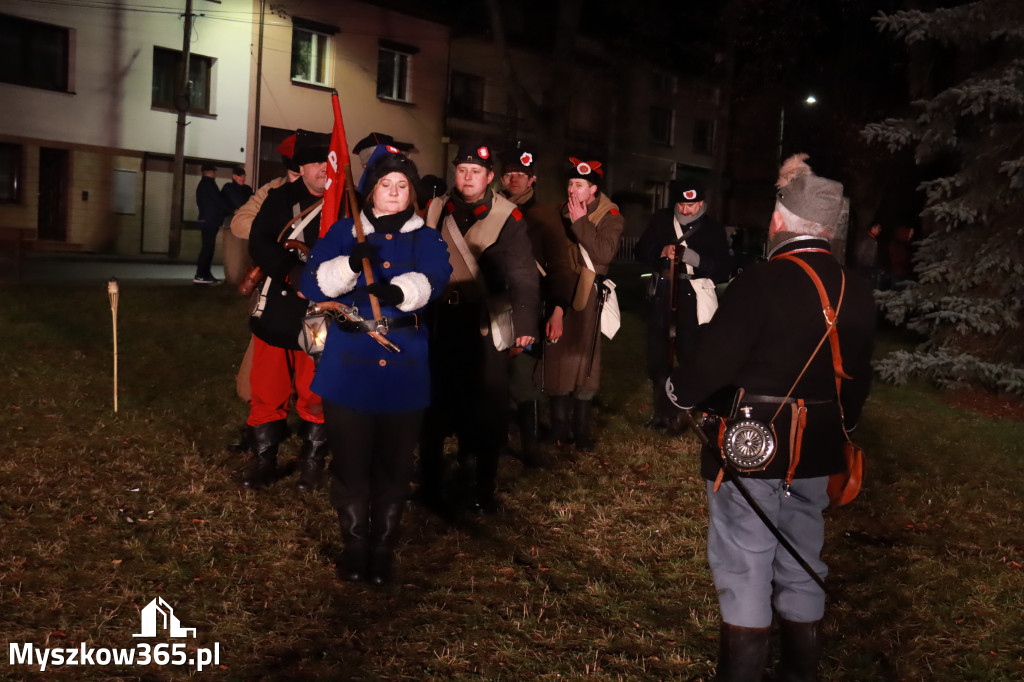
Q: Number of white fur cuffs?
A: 2